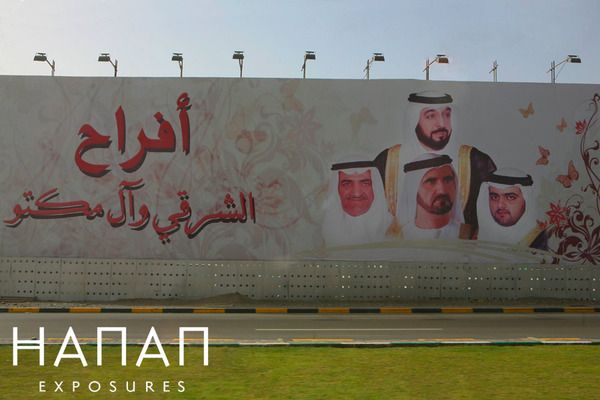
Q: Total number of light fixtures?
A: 8